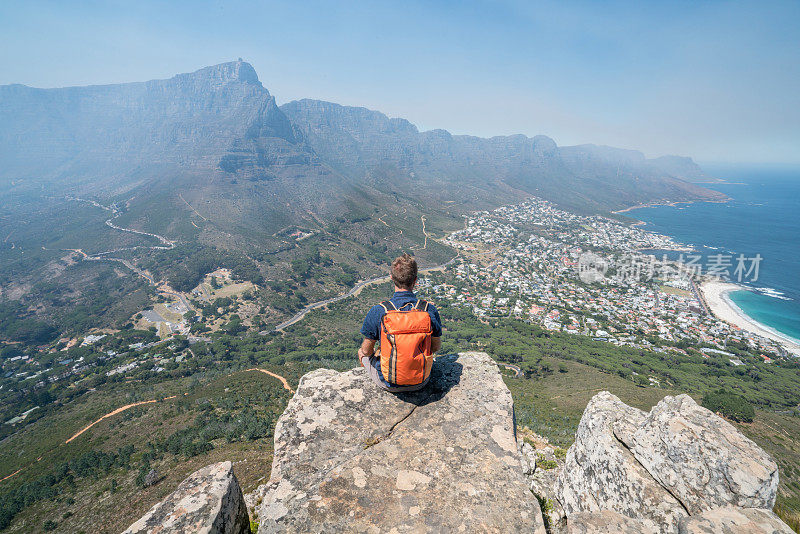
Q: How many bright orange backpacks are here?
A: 1